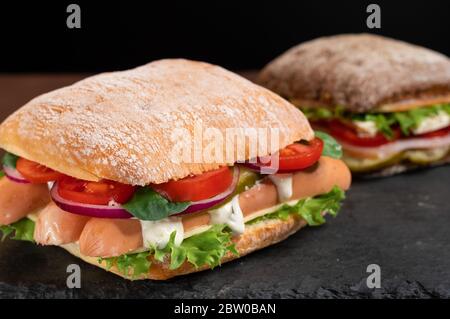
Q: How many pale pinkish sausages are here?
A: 3